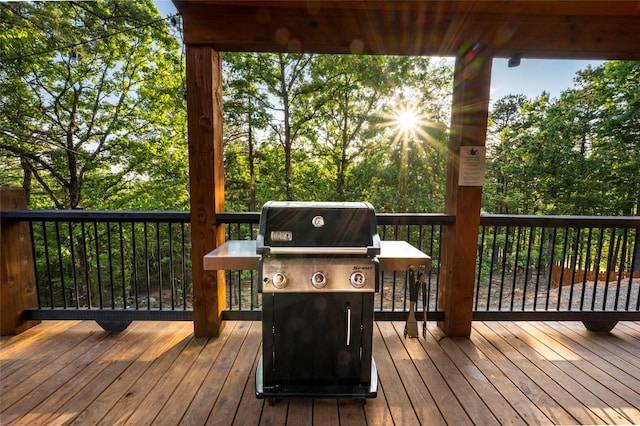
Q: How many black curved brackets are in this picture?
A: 2